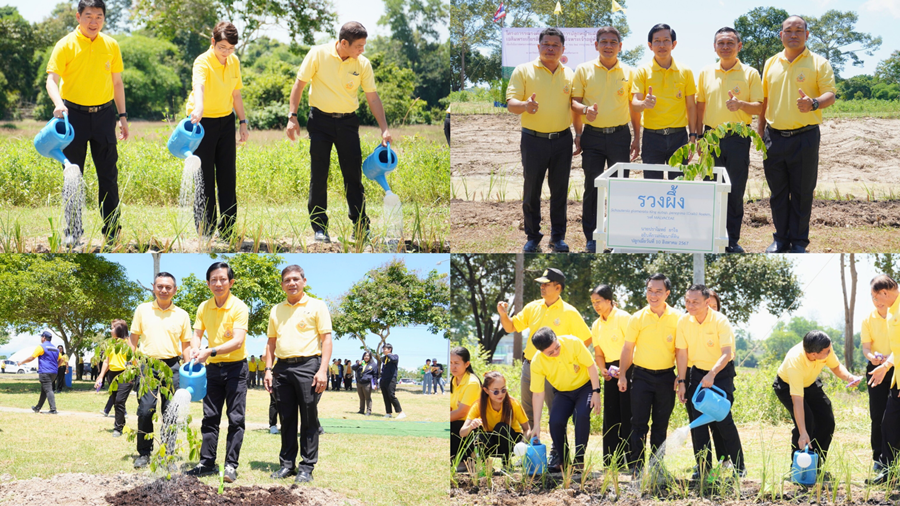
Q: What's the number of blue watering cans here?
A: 7